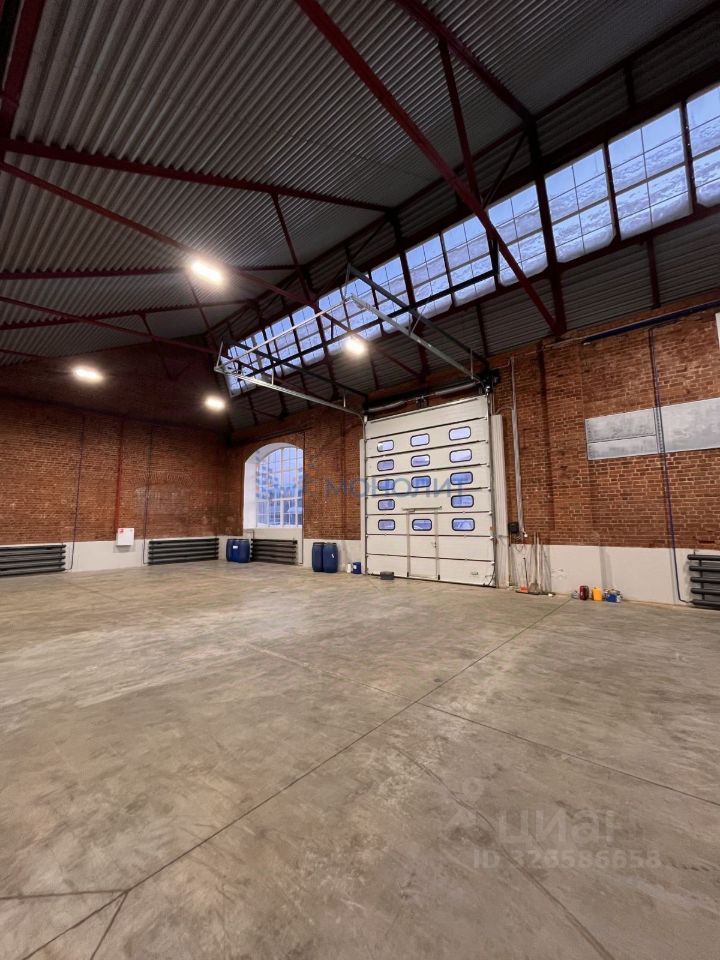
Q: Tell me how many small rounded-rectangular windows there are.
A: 14